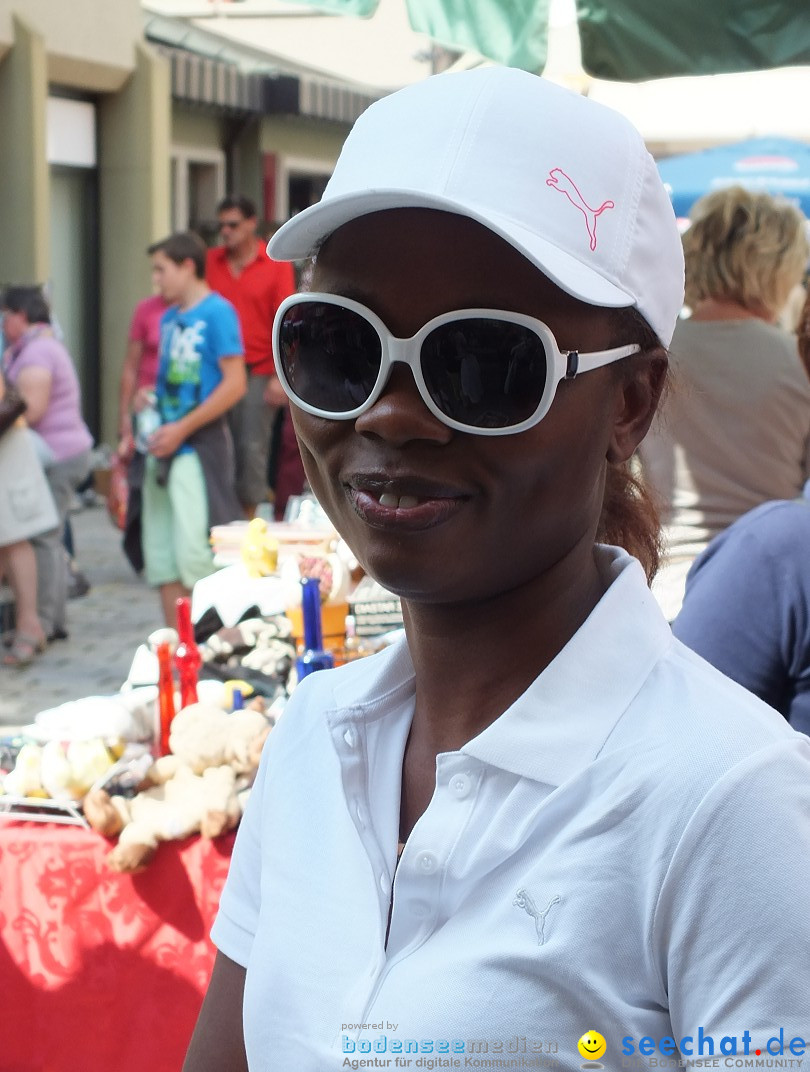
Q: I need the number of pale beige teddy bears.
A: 2